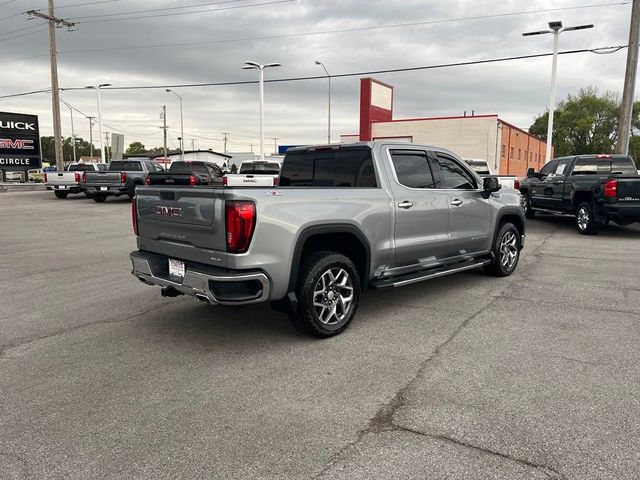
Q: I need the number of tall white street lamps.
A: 3